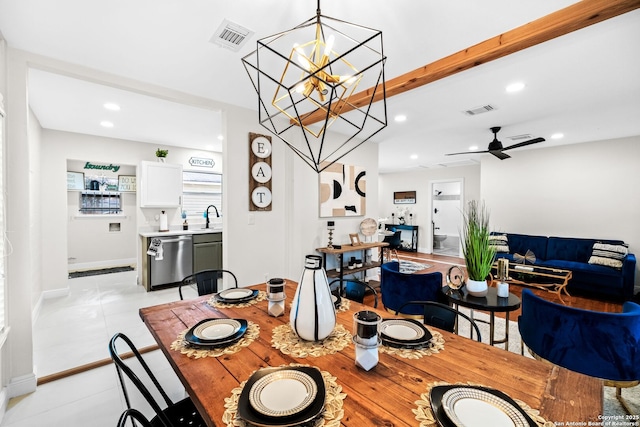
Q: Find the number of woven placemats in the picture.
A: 7